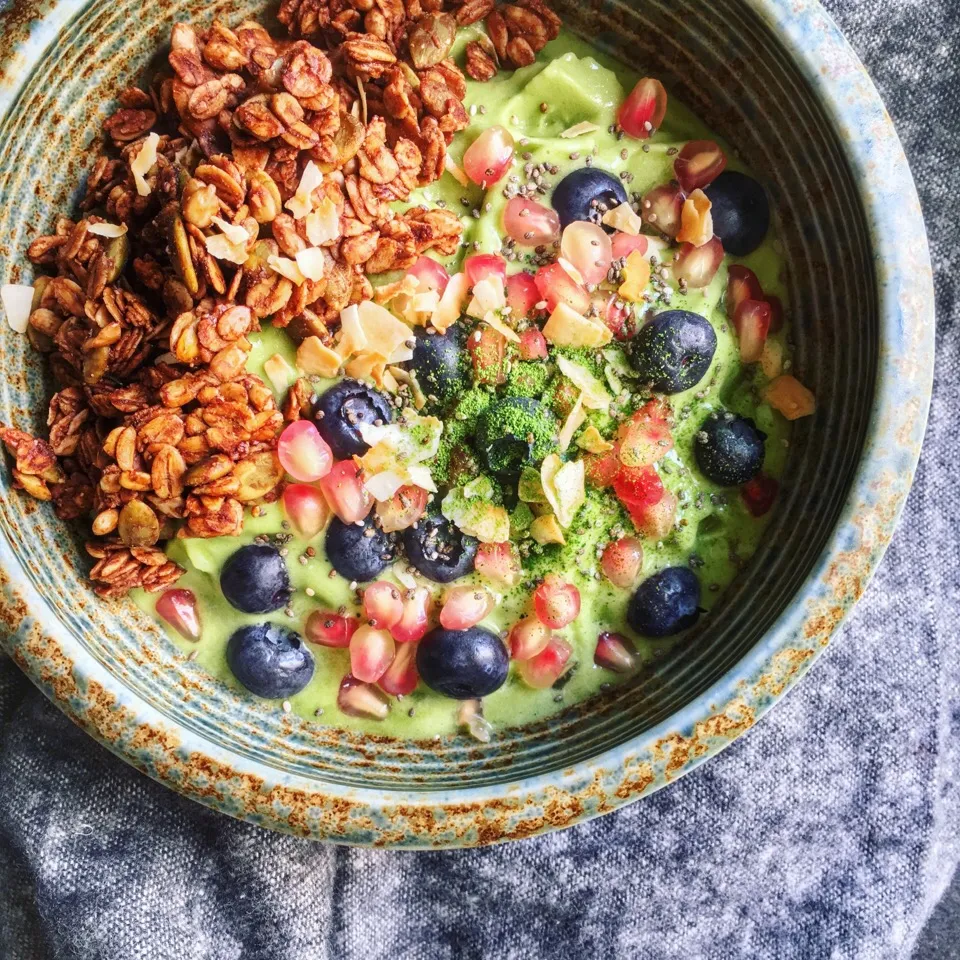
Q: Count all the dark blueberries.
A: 13